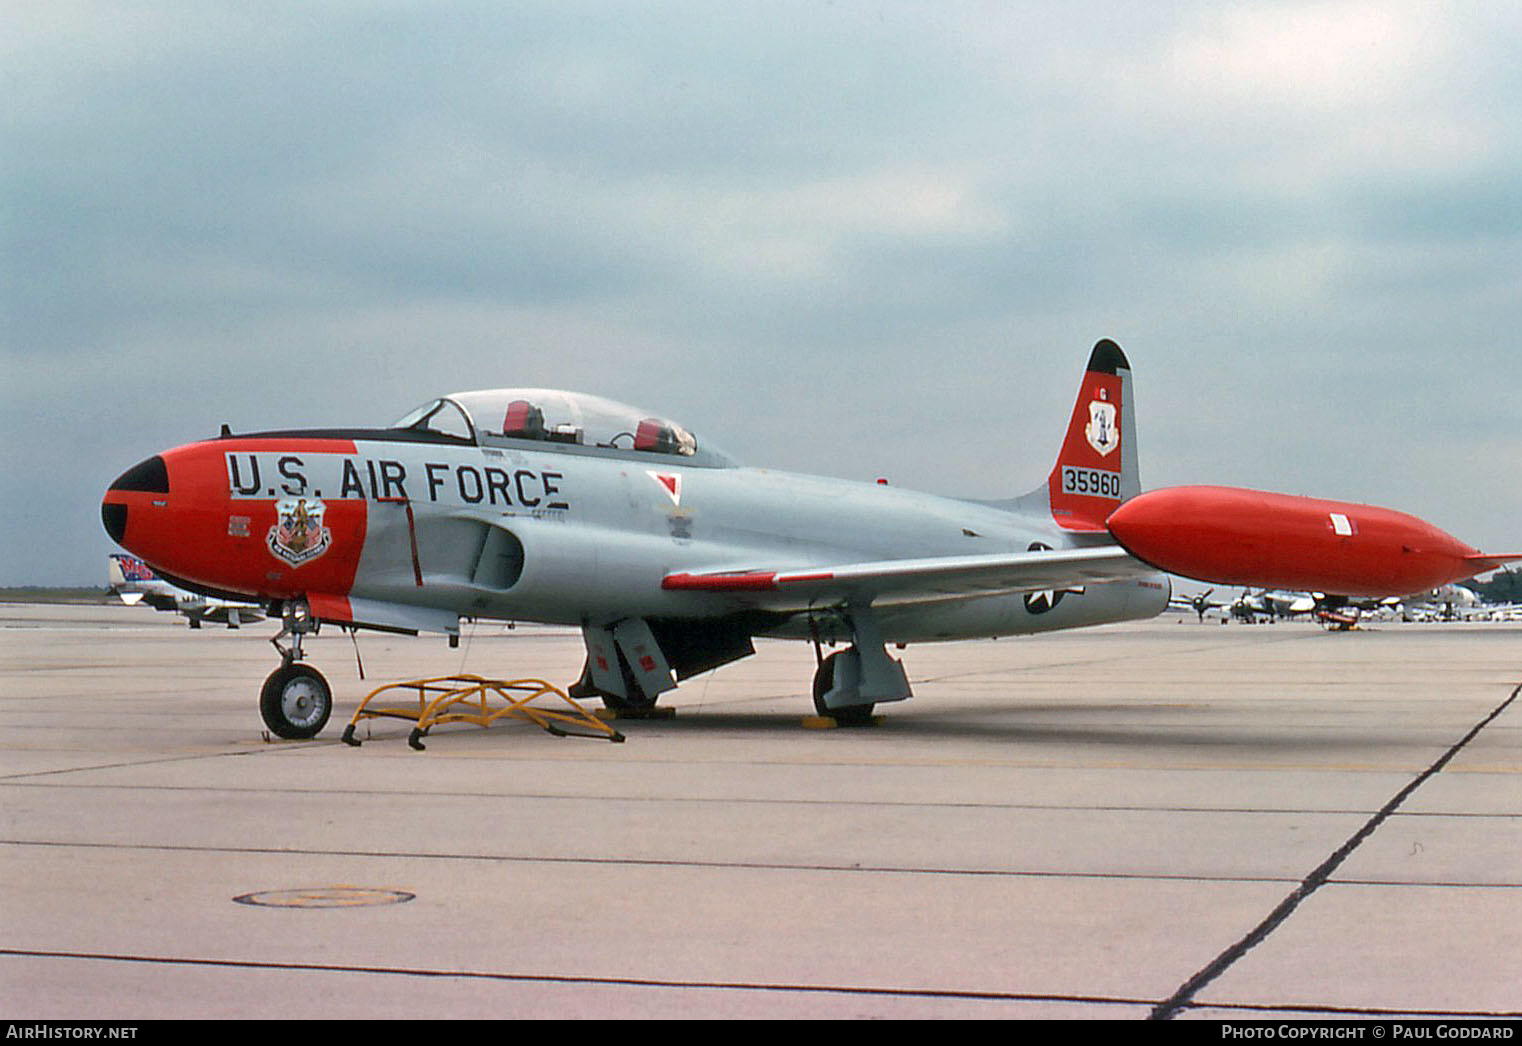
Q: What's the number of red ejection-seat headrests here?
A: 2